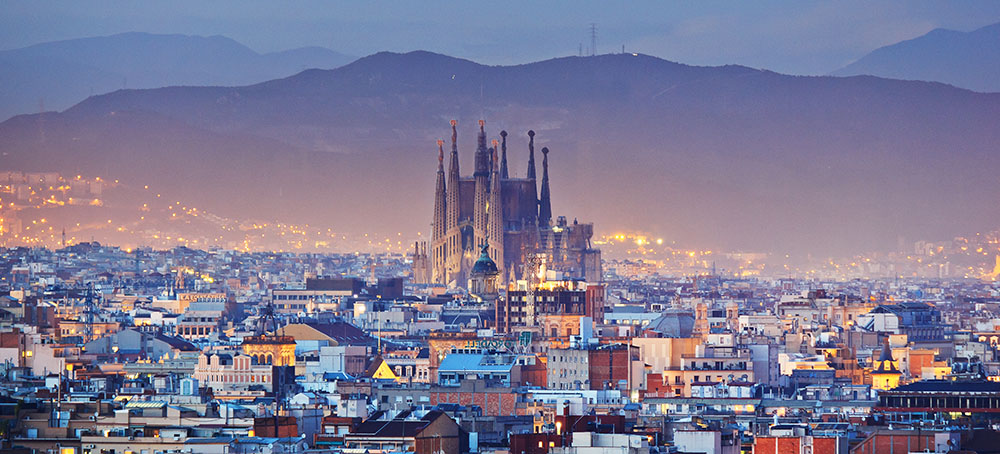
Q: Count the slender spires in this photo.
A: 8